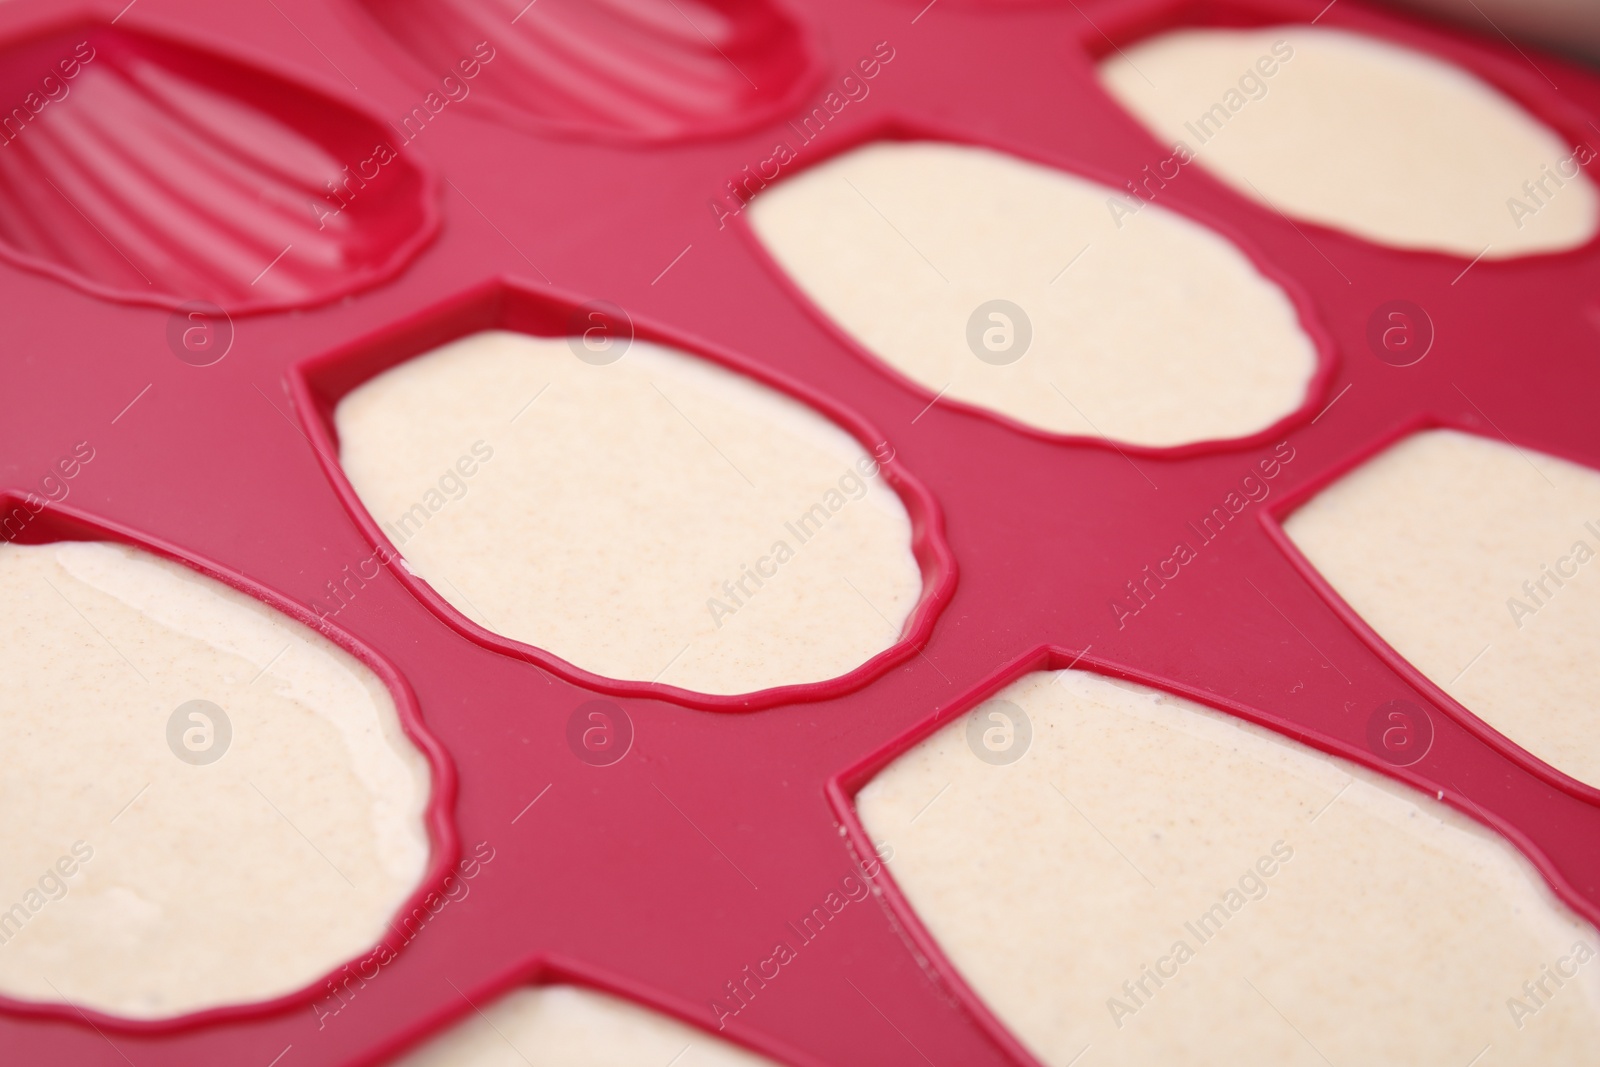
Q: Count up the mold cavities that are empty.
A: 2